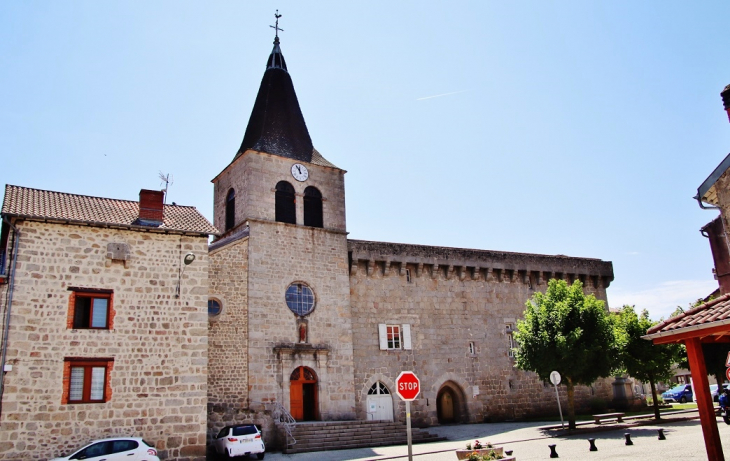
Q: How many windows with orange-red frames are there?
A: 2